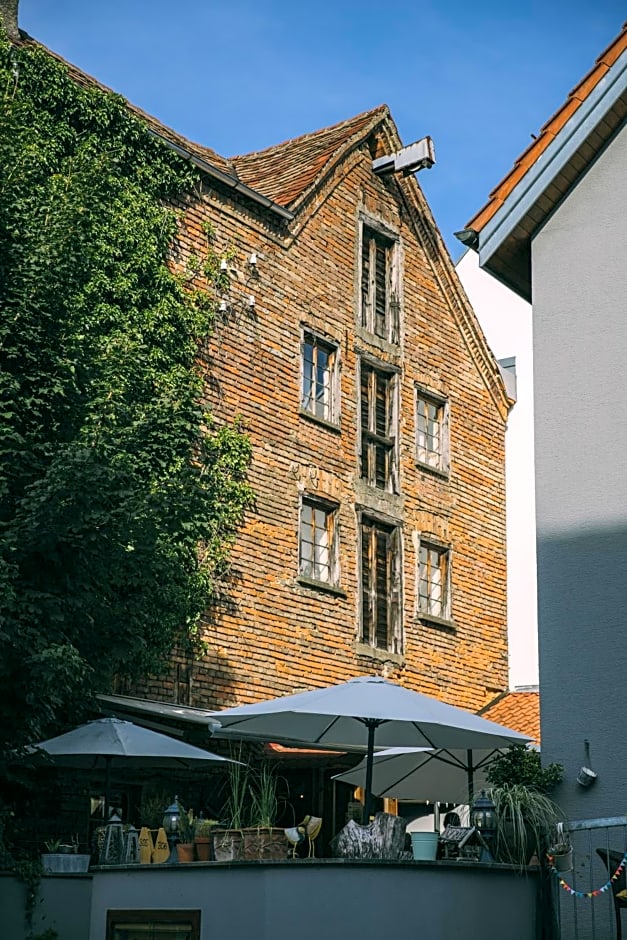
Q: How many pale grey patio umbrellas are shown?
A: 3